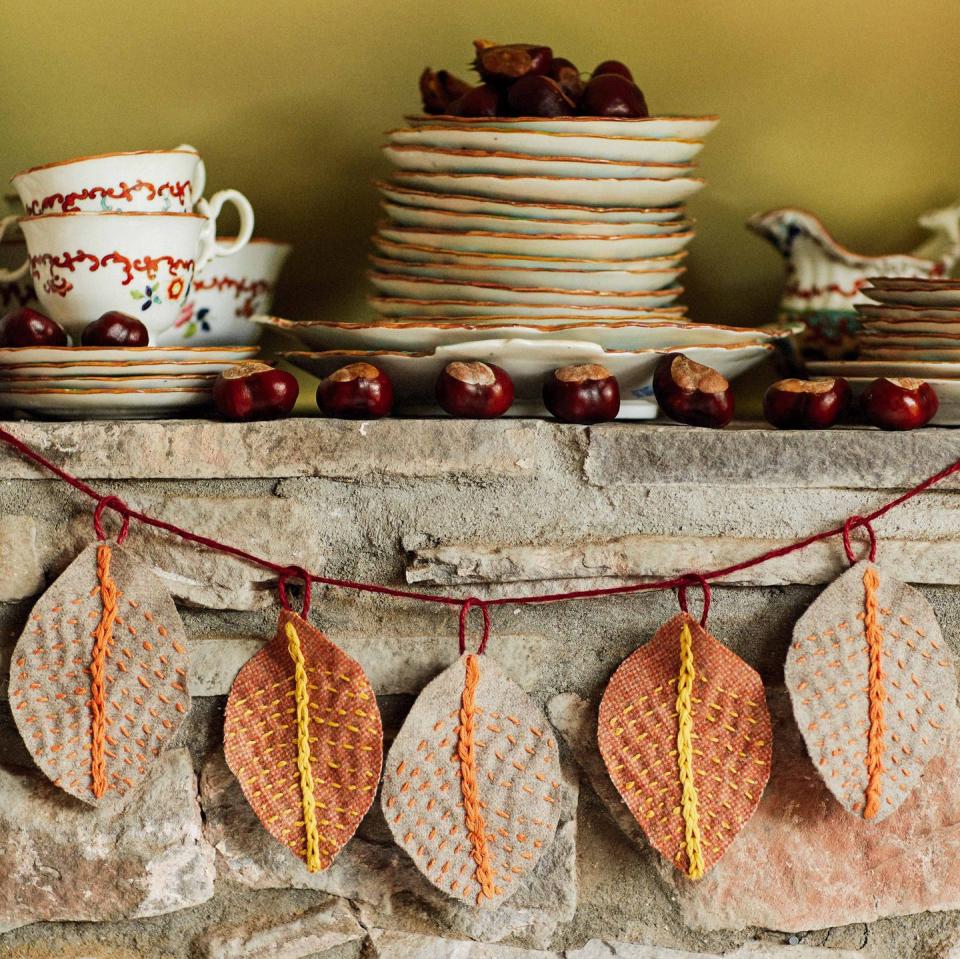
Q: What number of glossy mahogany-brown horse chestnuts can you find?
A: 15